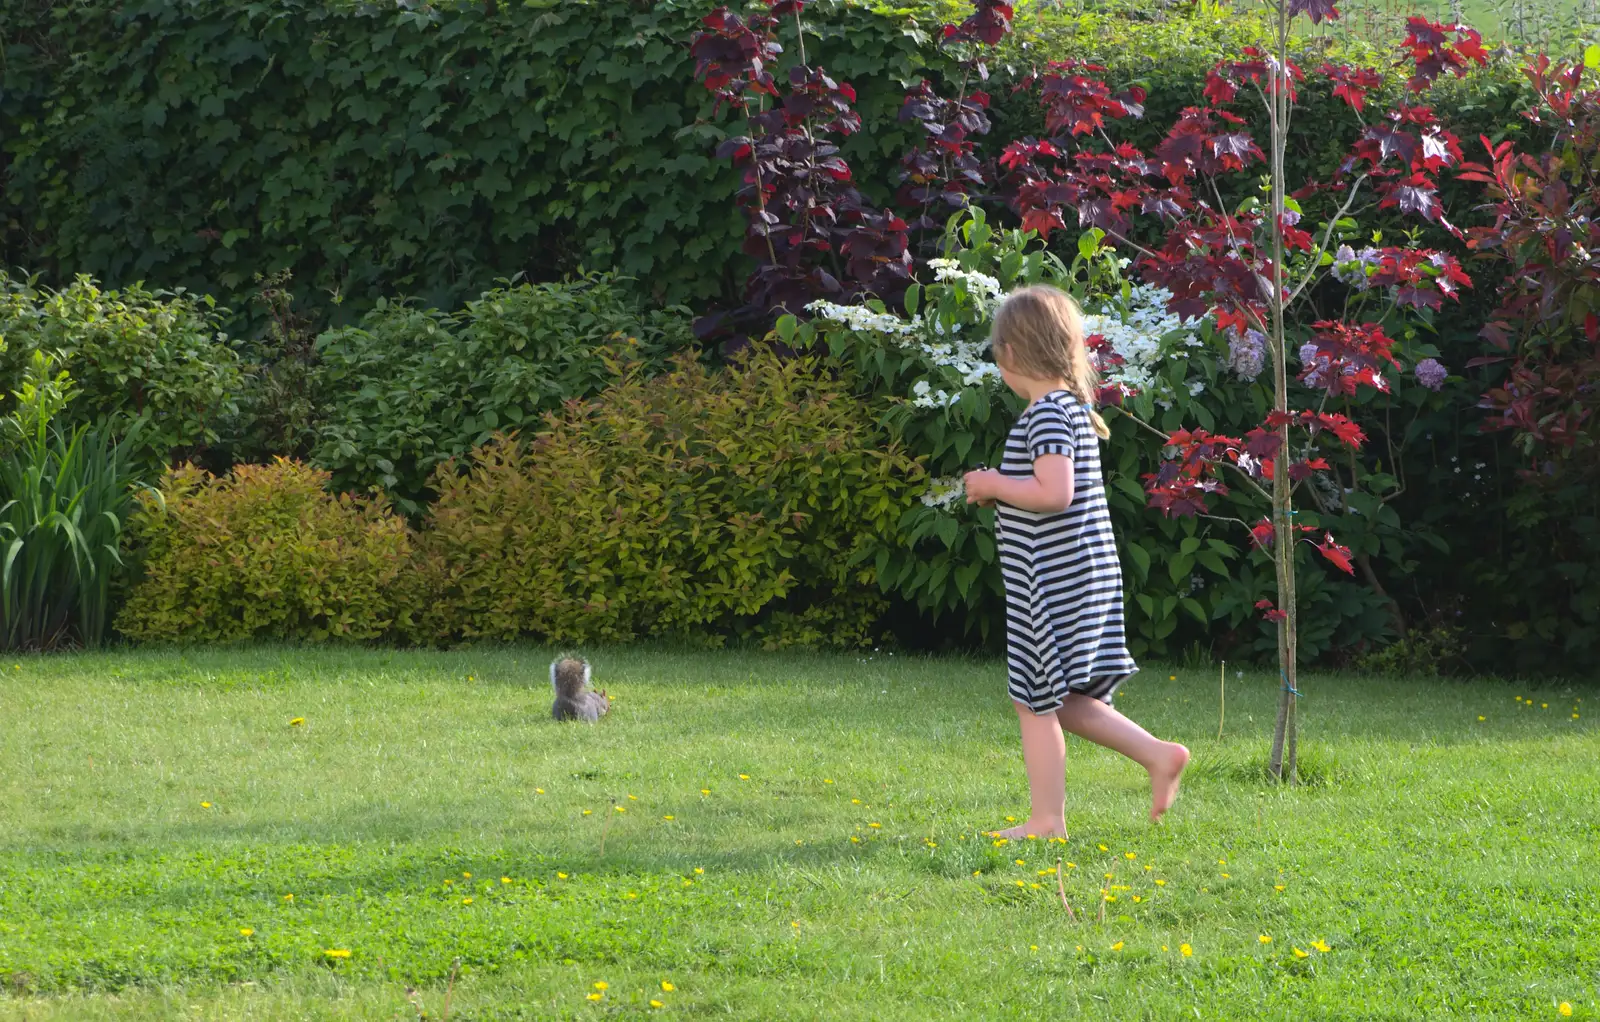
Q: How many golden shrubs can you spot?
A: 2